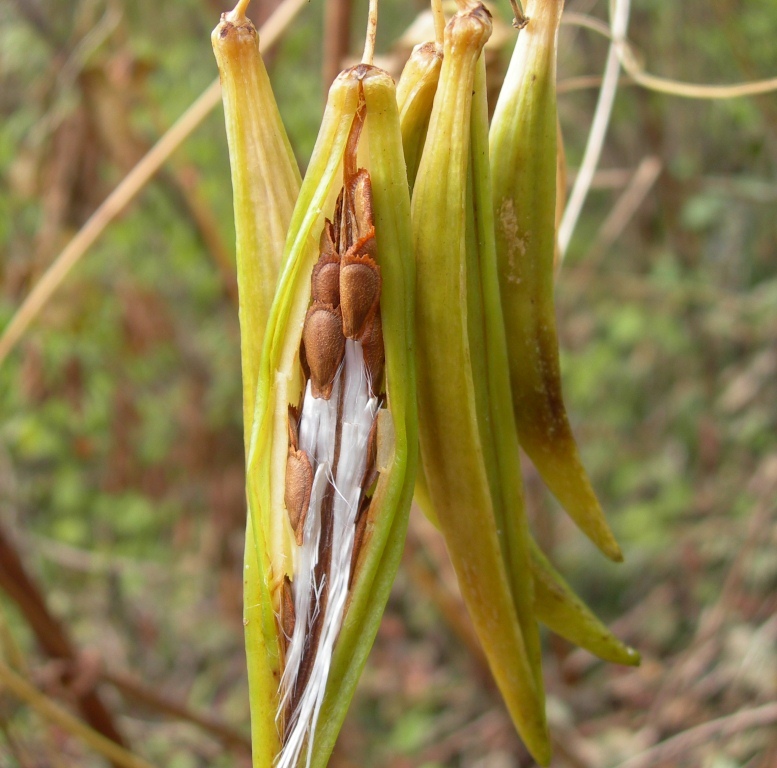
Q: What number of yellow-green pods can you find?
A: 5